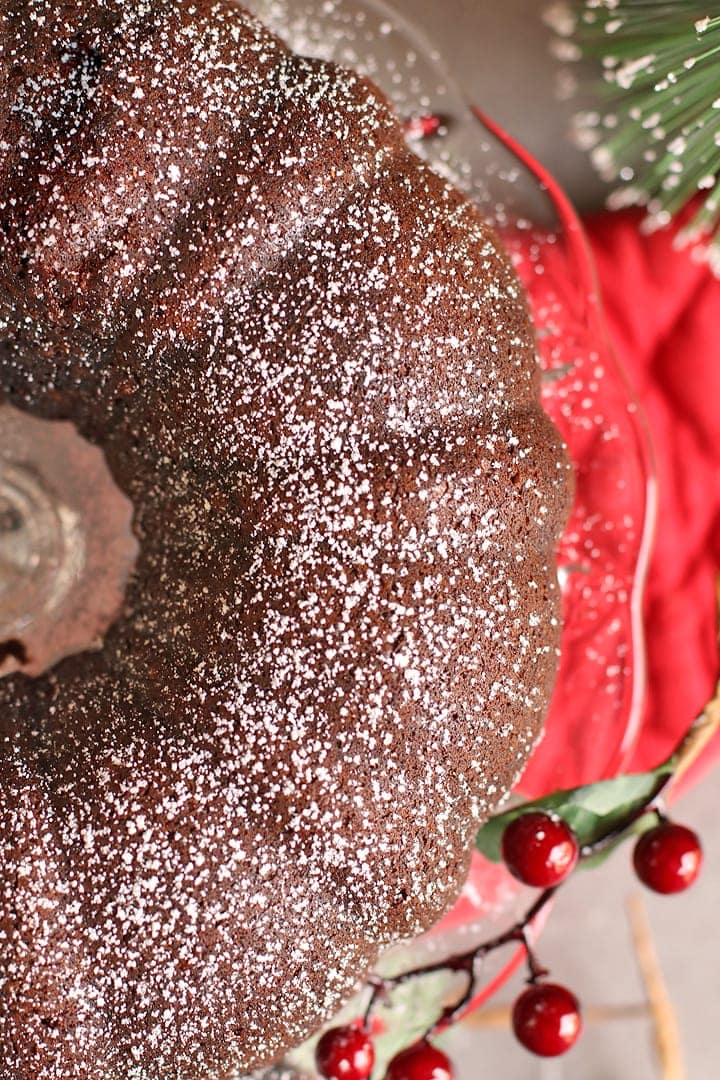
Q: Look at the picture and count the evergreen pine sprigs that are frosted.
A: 1